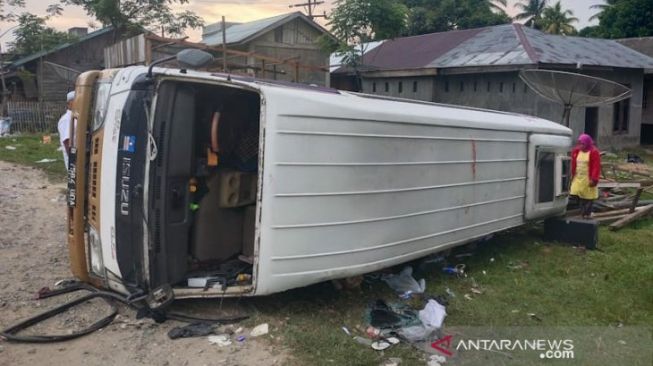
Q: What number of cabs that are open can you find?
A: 1